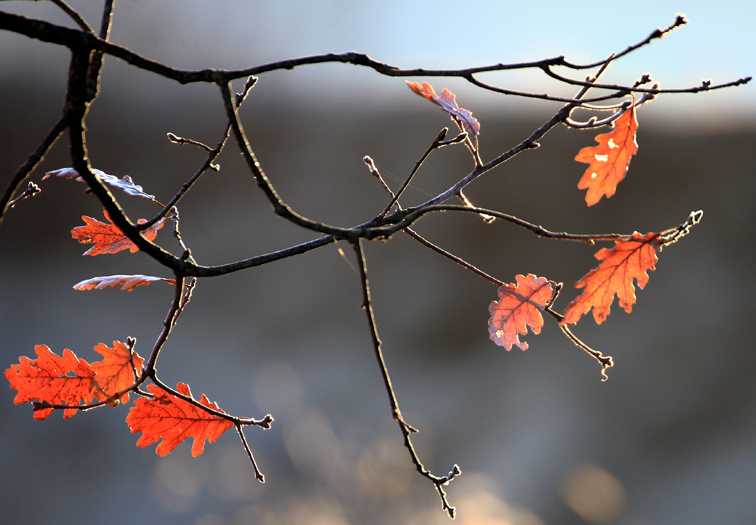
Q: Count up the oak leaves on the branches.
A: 10